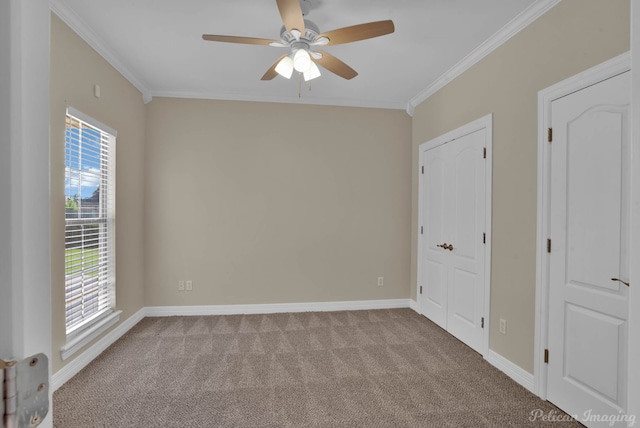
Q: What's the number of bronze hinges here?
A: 9